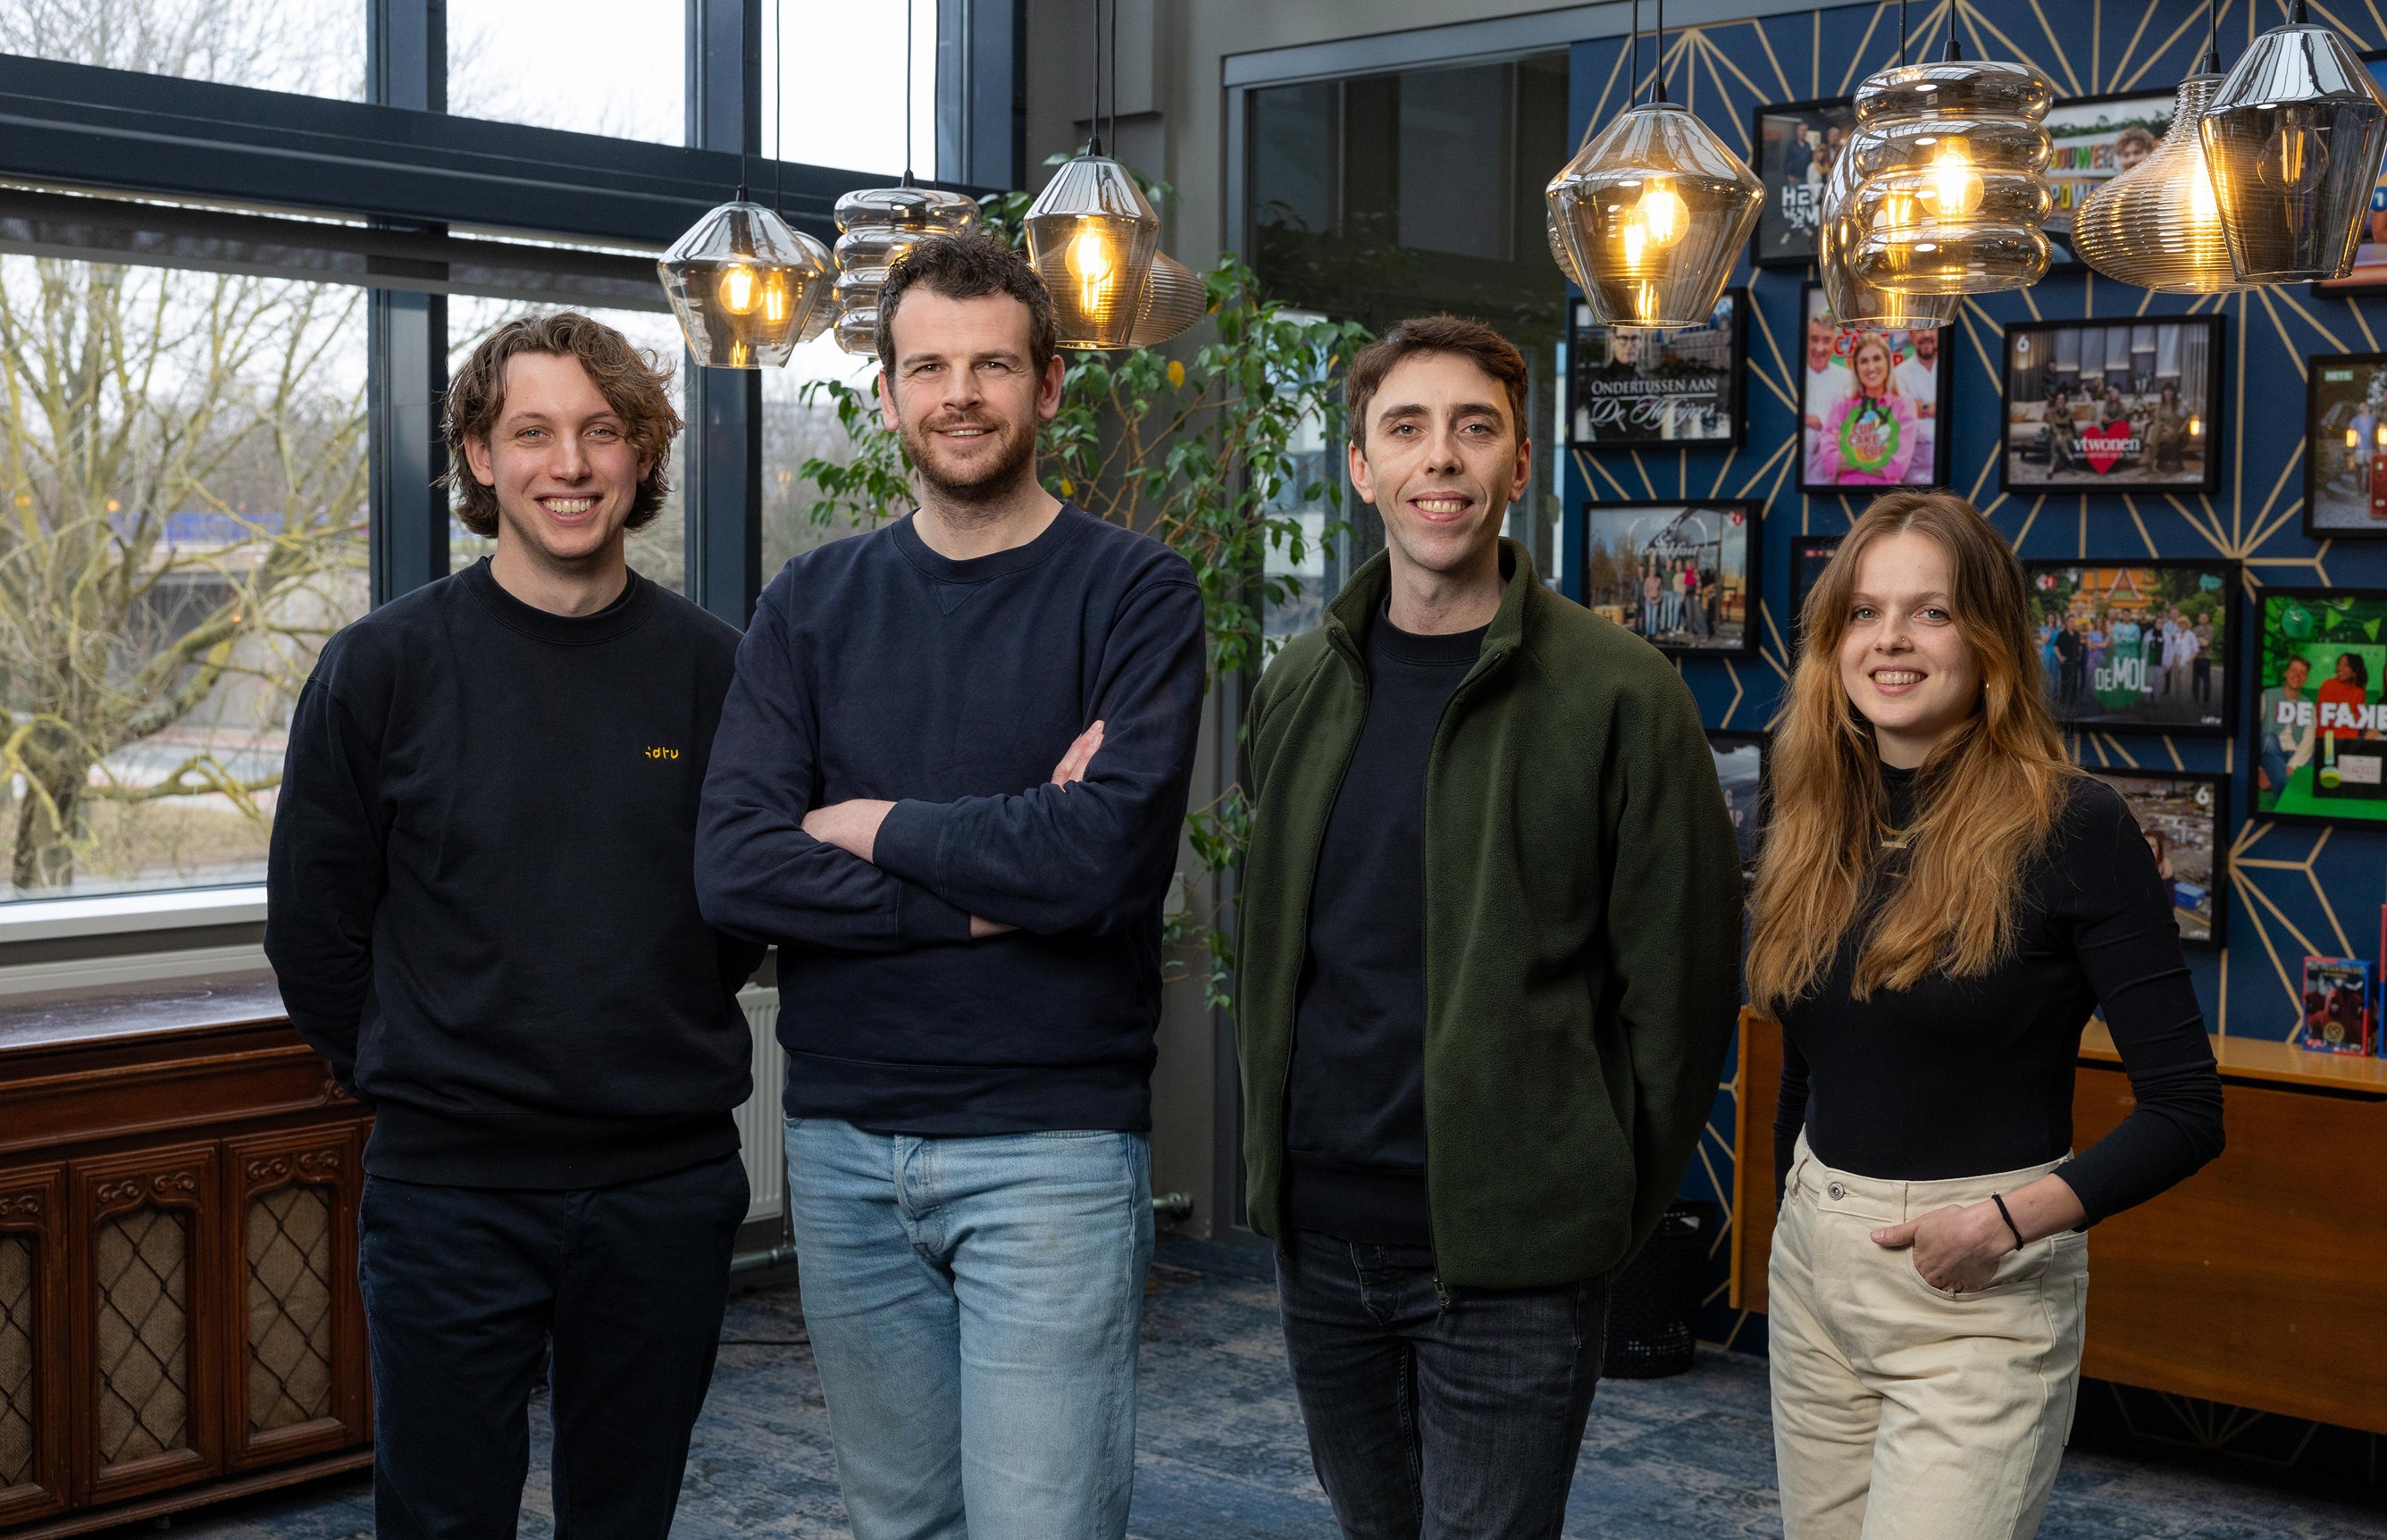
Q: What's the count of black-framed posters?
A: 13